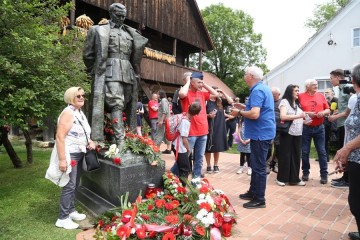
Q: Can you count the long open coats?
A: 1